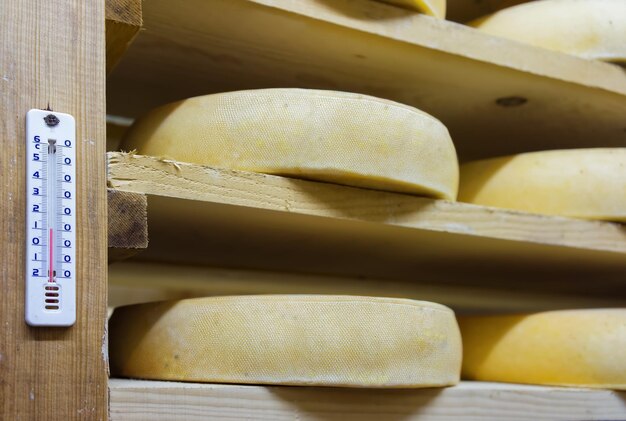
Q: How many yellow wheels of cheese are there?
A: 6